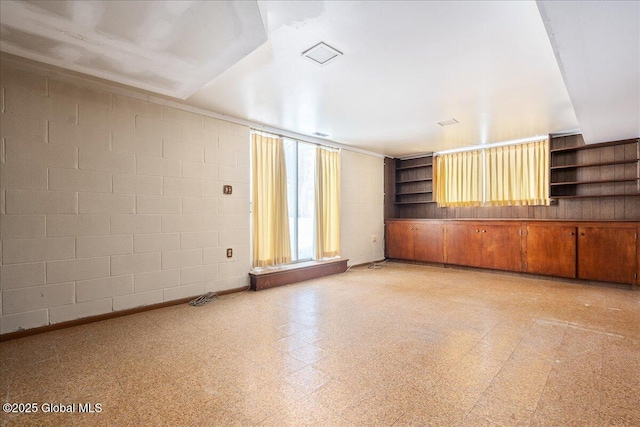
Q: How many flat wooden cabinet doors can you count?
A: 6